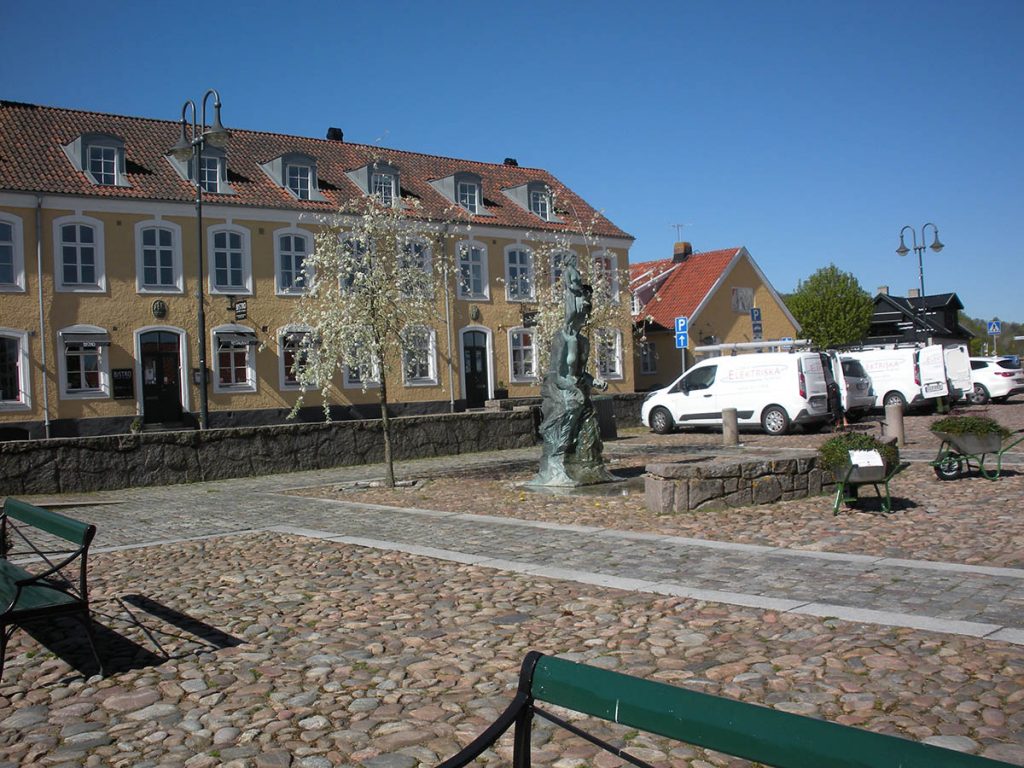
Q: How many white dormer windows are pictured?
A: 6